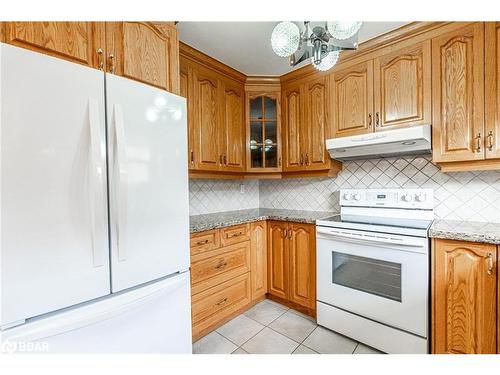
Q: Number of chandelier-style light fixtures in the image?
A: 1